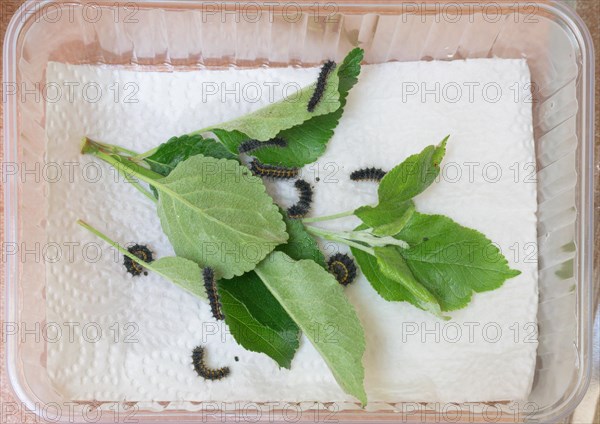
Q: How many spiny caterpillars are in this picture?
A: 9